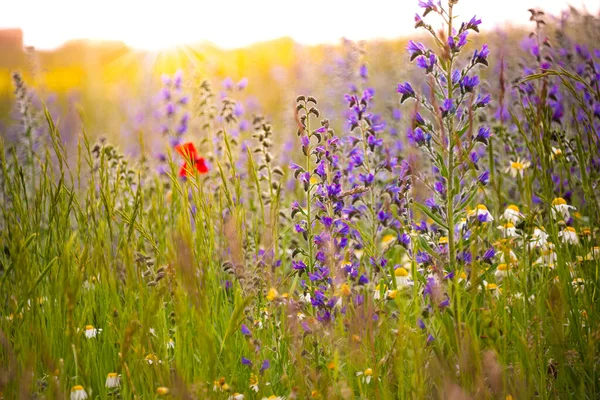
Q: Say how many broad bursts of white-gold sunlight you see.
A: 1